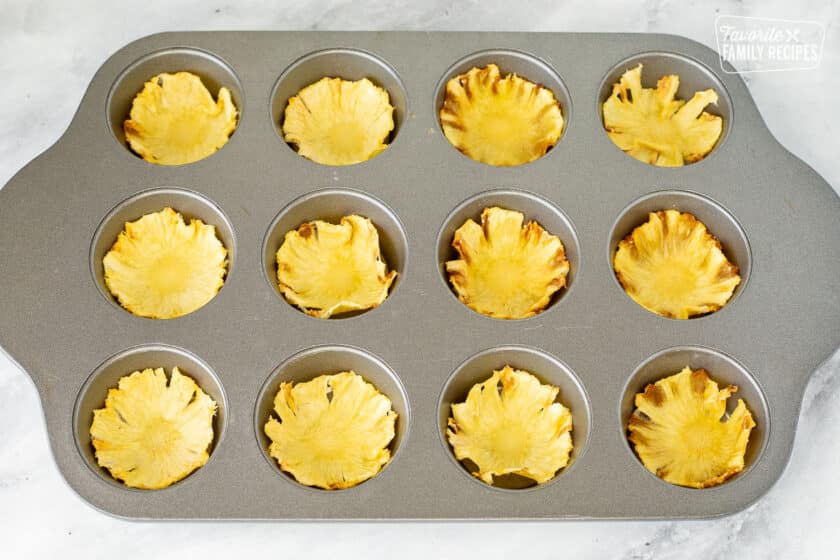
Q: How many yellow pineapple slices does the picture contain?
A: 12